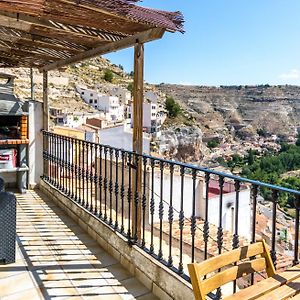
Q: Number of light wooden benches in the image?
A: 1